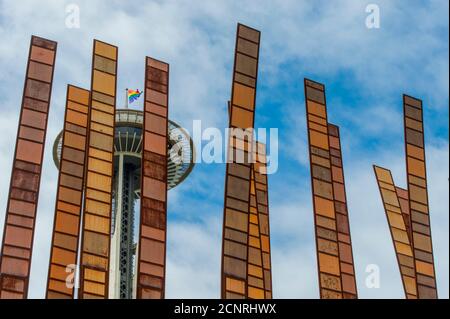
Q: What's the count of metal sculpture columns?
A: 12